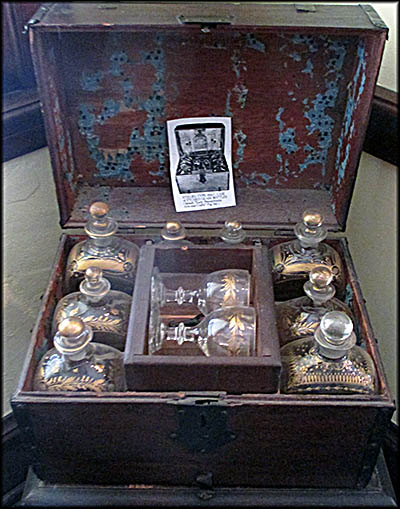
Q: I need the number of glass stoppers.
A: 8